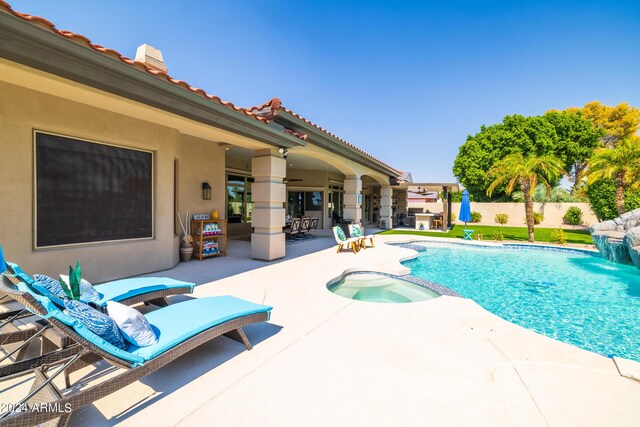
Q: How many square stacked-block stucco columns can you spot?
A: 3